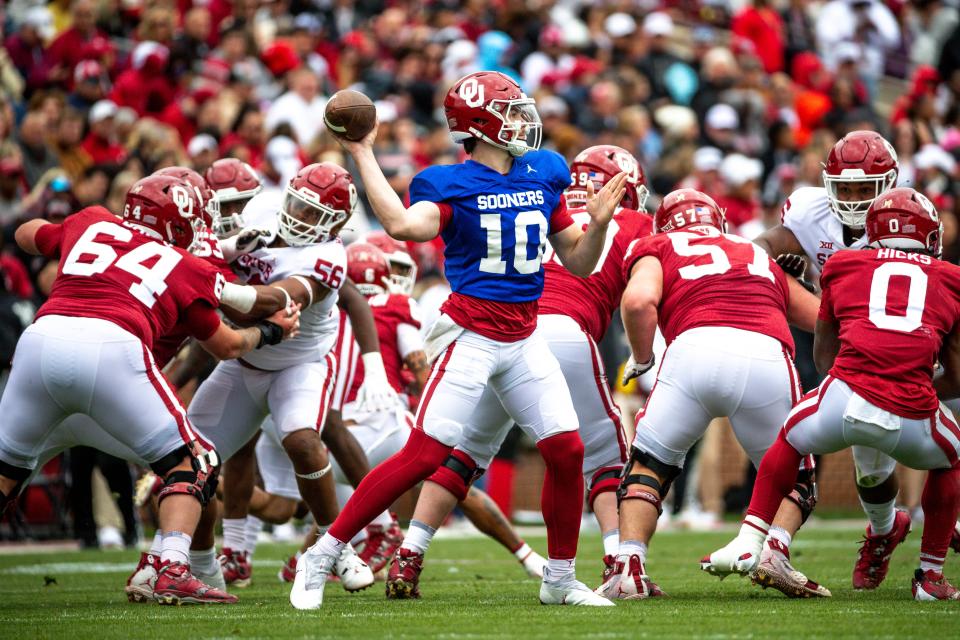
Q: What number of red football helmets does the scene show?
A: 11